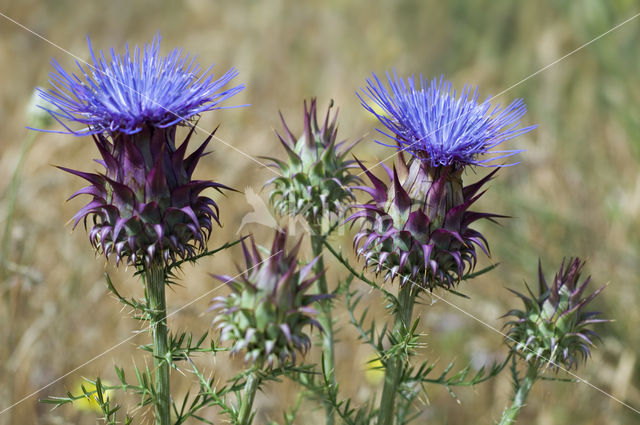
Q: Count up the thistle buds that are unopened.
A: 3